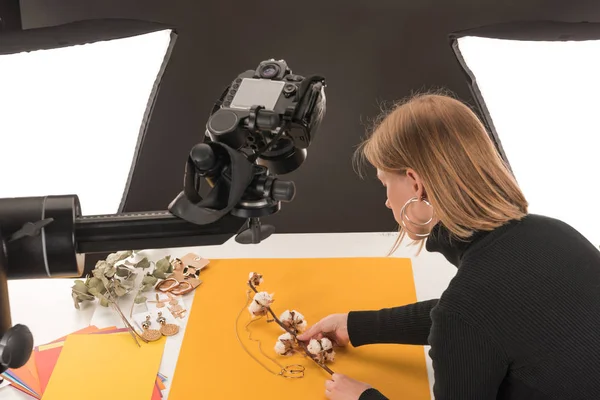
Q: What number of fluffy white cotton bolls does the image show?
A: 5